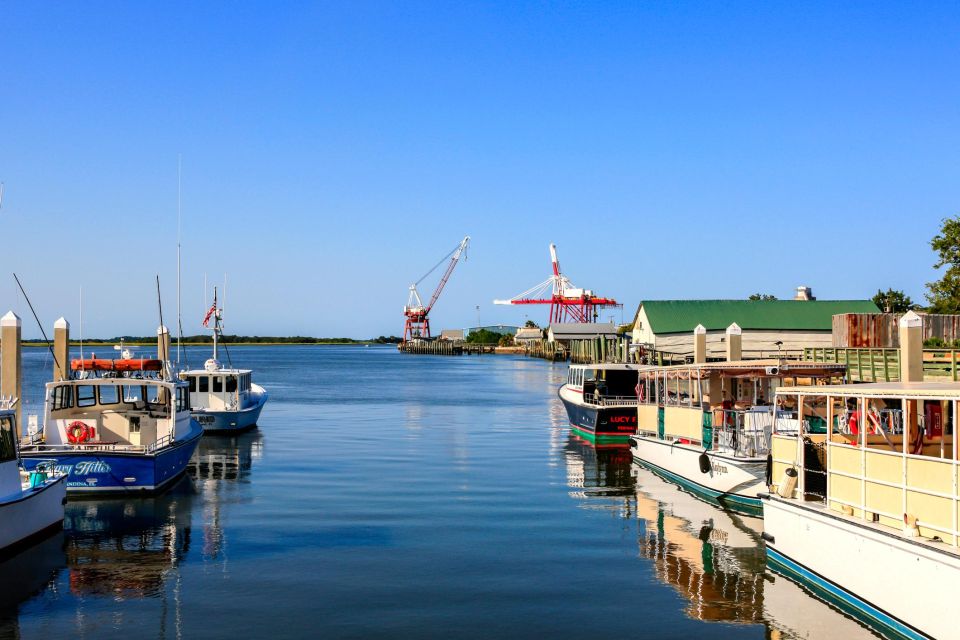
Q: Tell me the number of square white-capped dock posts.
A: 6